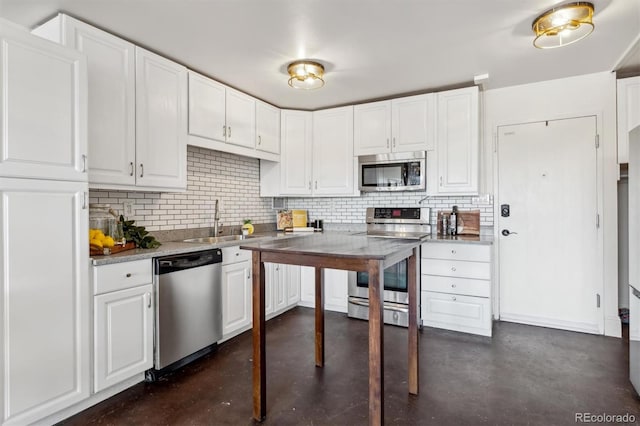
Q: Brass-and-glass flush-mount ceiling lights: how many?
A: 2